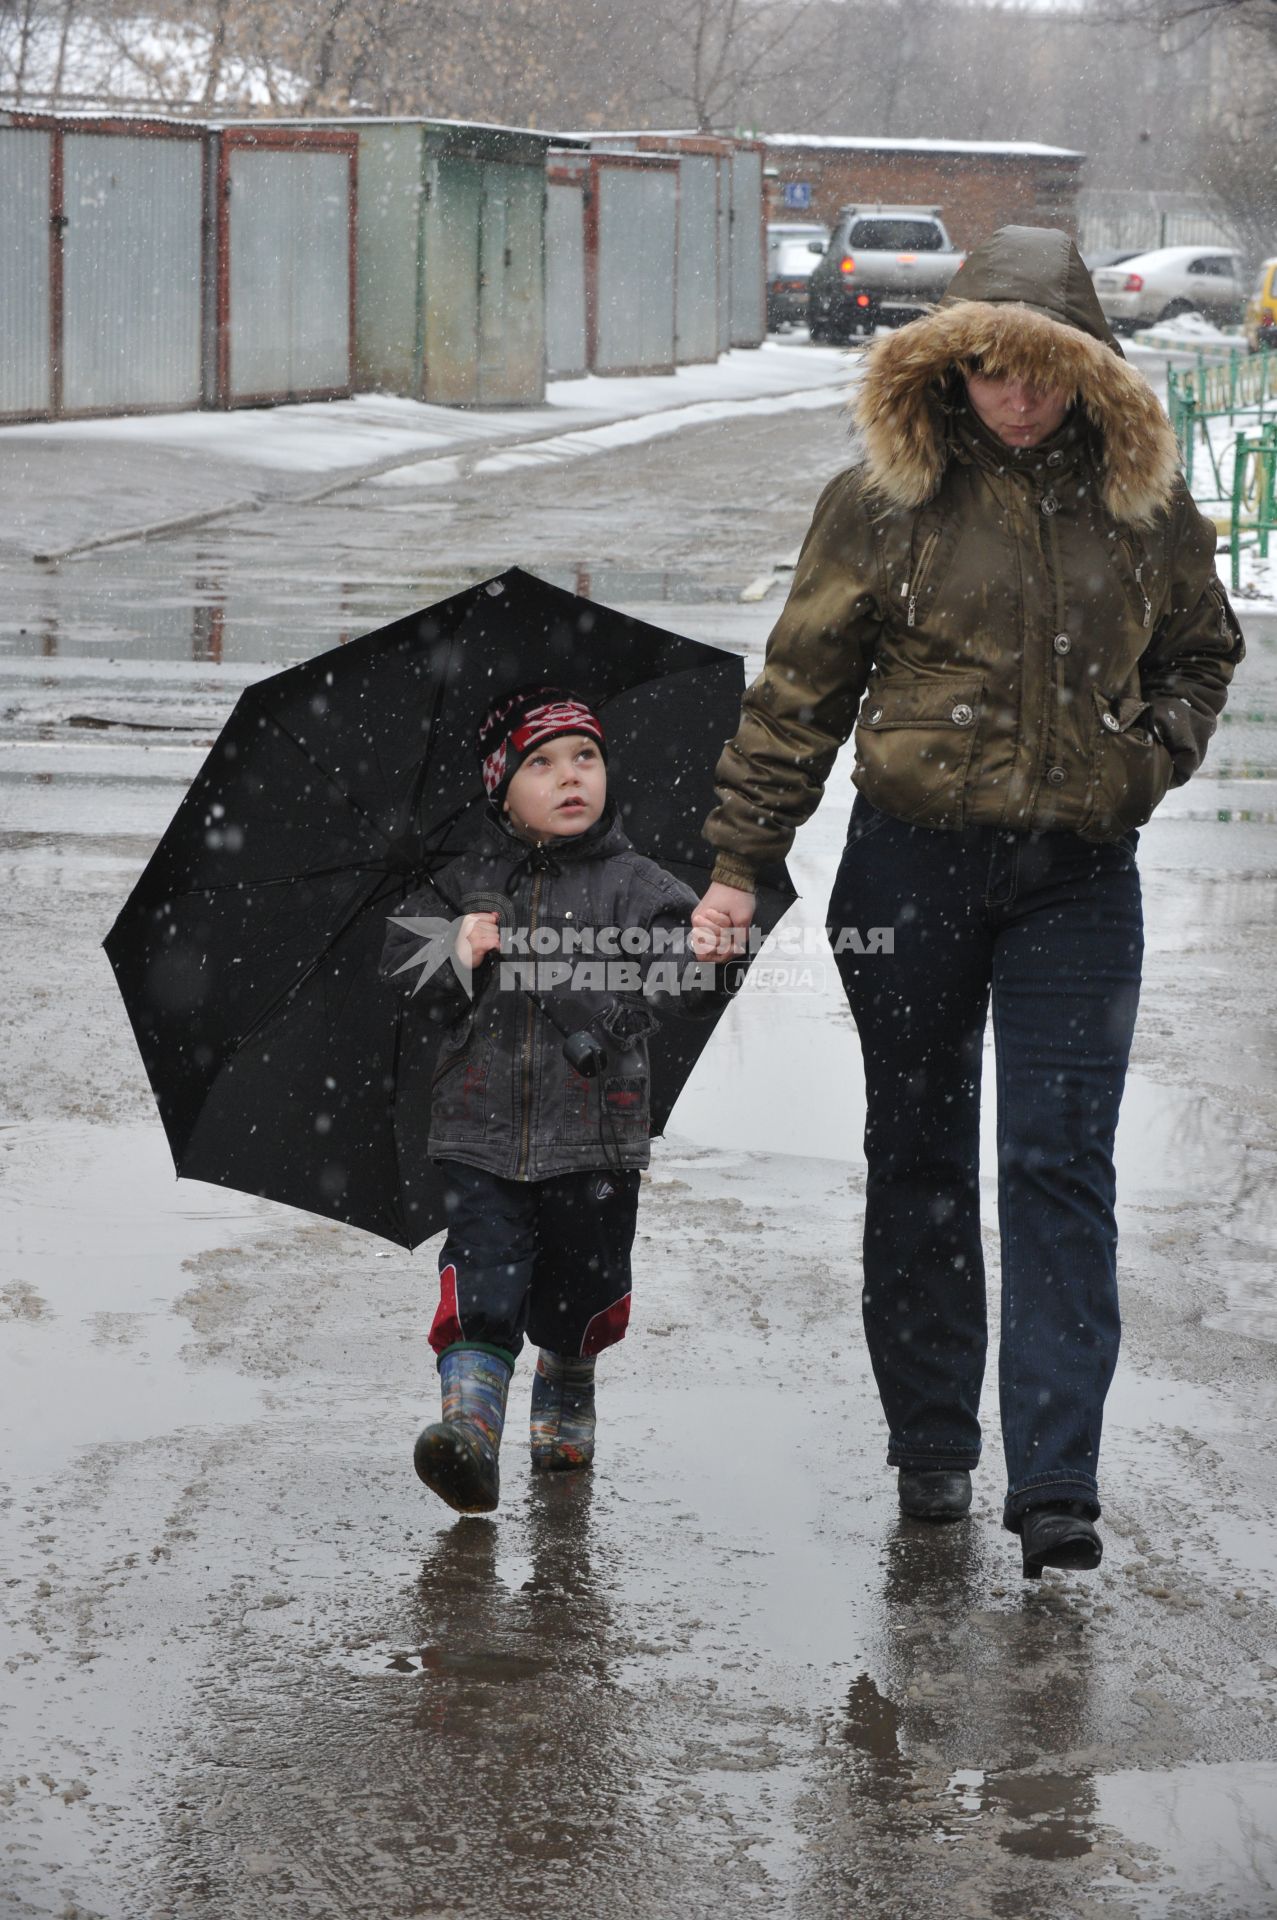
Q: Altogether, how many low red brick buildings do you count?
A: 1